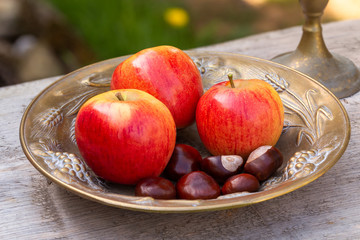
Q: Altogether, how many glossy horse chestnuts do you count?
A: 6